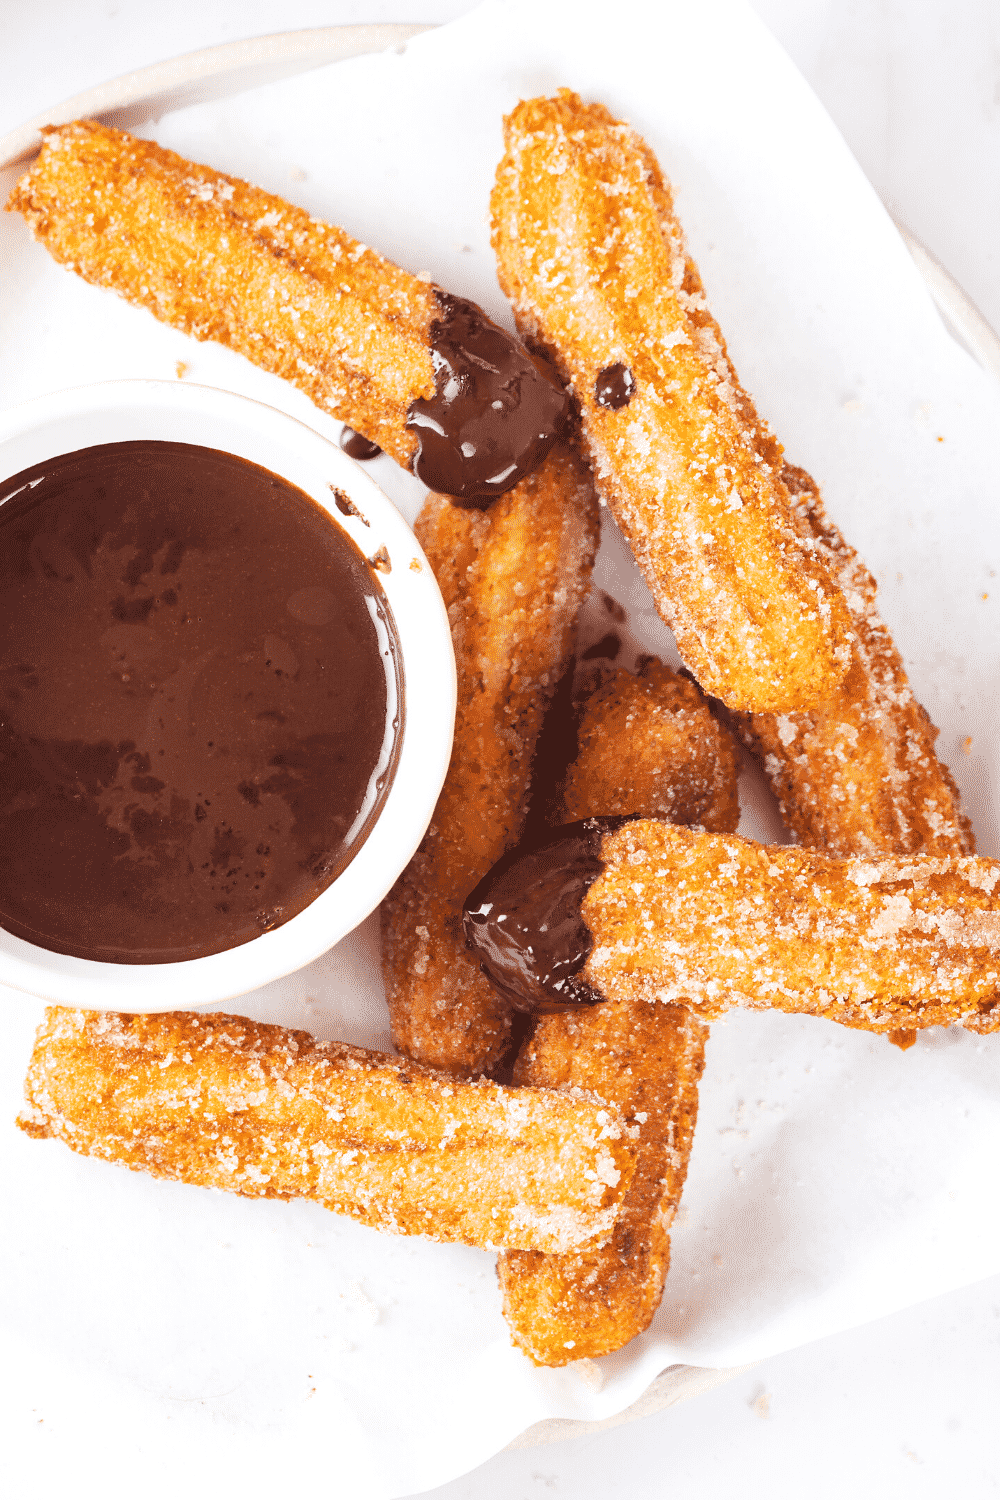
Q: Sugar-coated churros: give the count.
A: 7